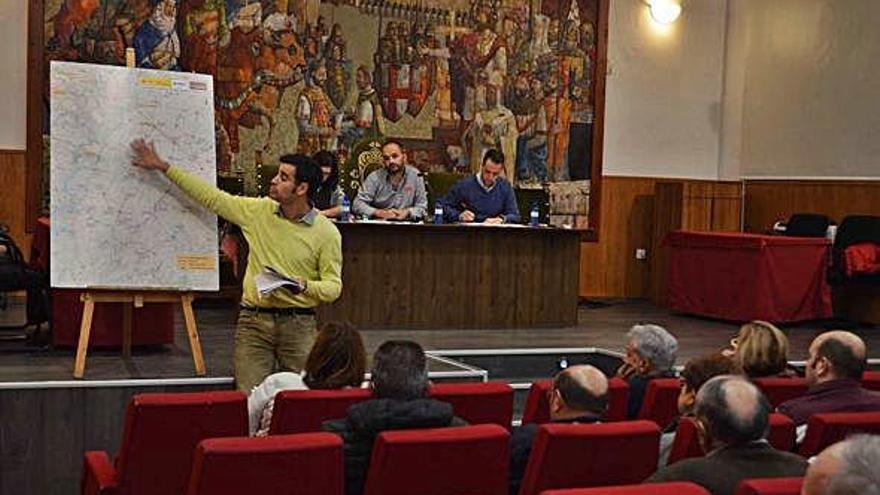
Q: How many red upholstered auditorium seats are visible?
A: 14